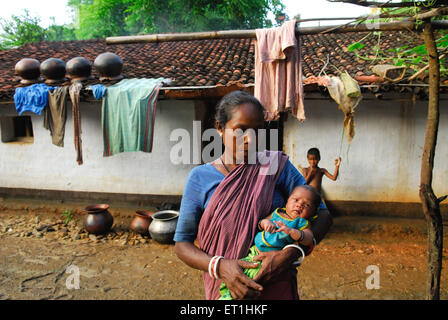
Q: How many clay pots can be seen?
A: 6